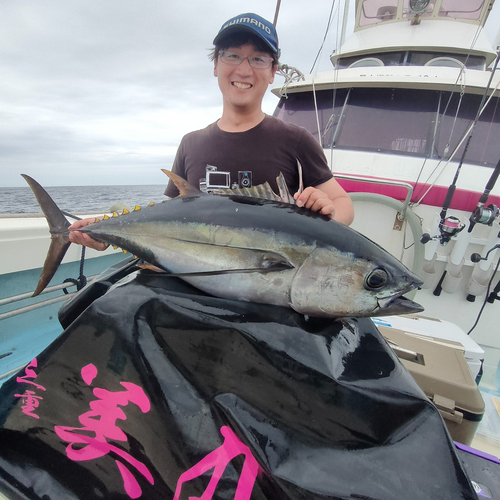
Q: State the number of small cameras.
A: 2